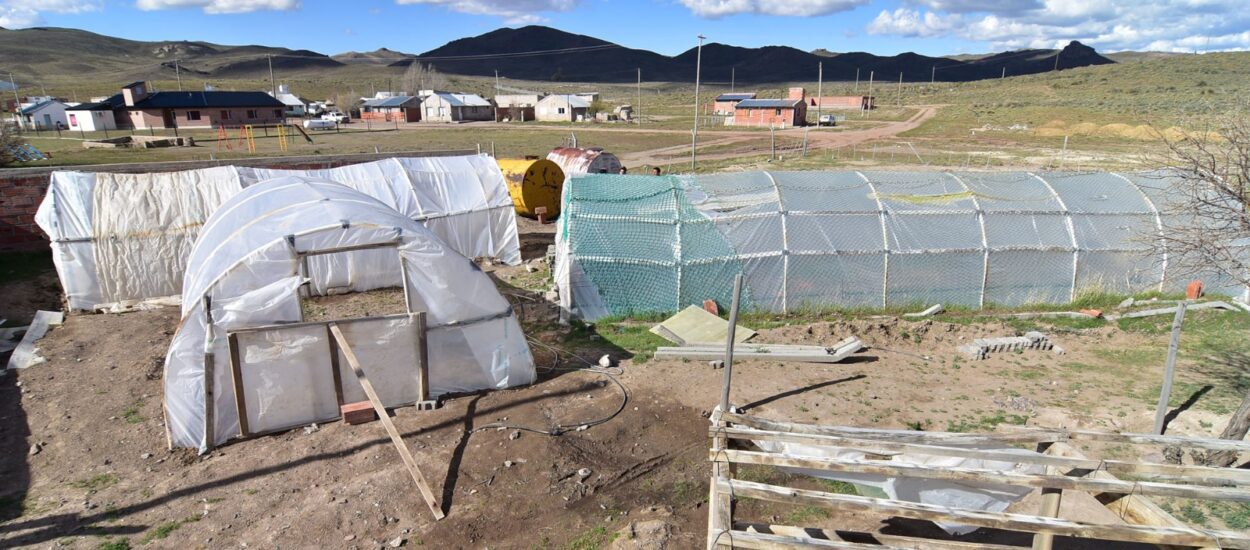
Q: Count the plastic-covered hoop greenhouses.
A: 3